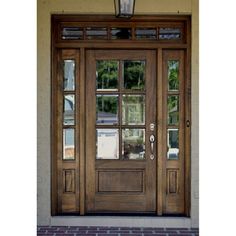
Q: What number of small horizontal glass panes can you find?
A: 5